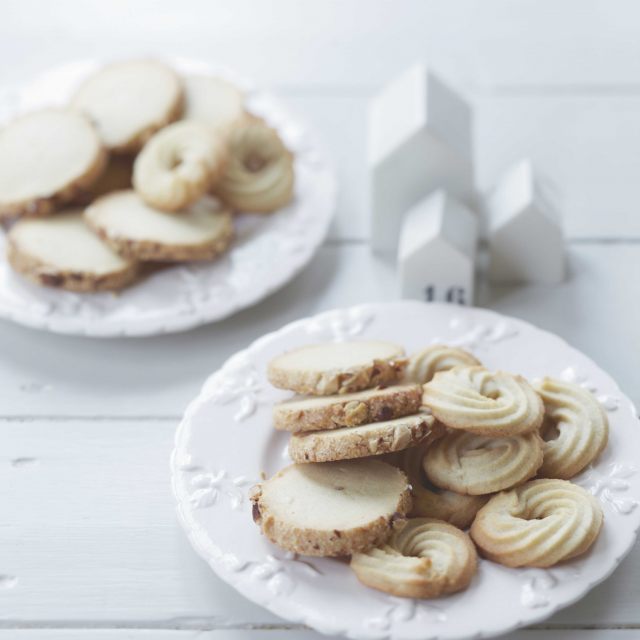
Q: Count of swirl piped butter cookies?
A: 9